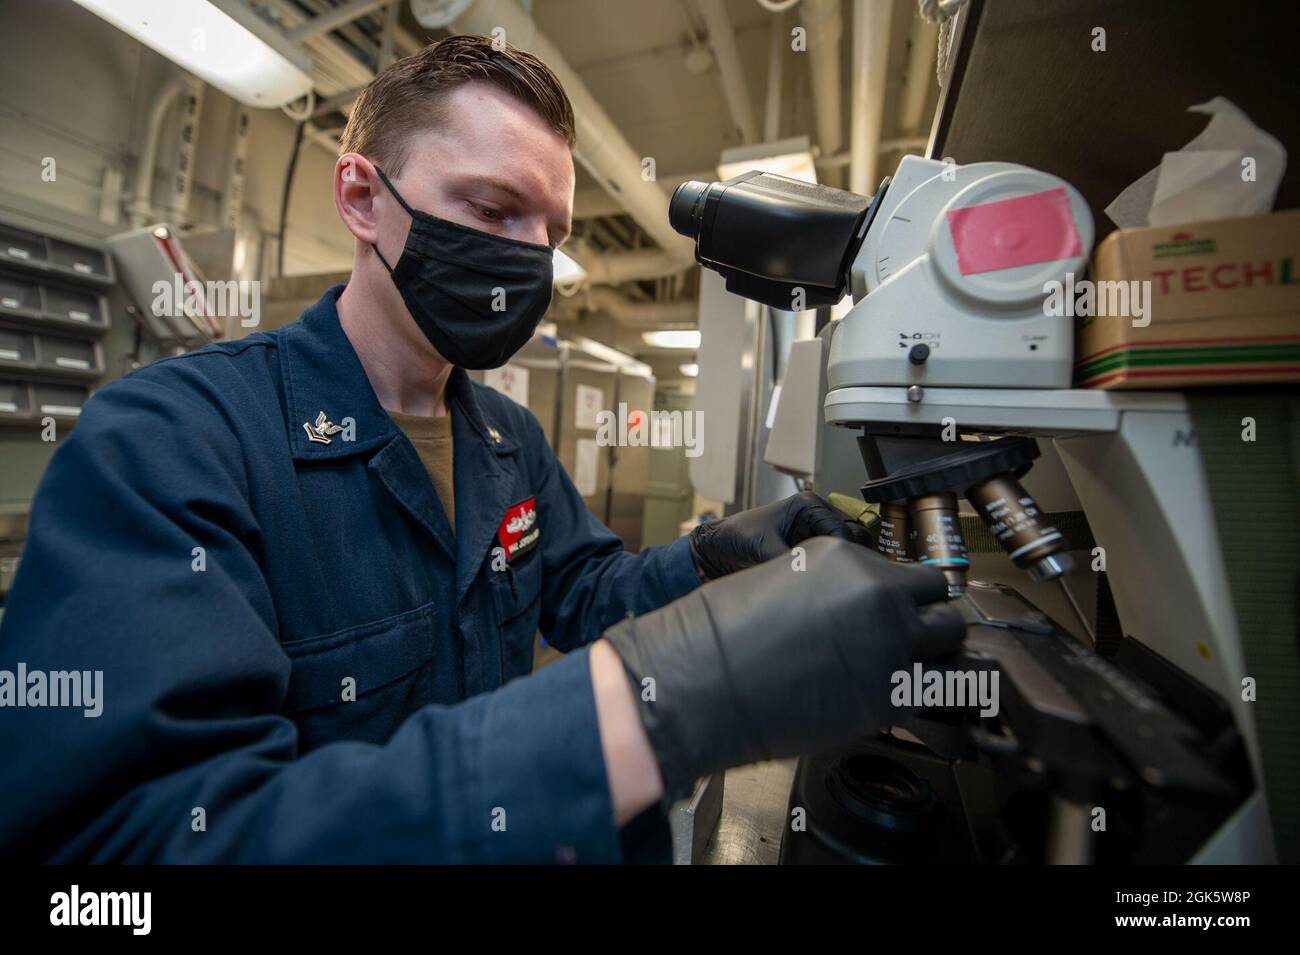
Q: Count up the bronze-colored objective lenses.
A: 3